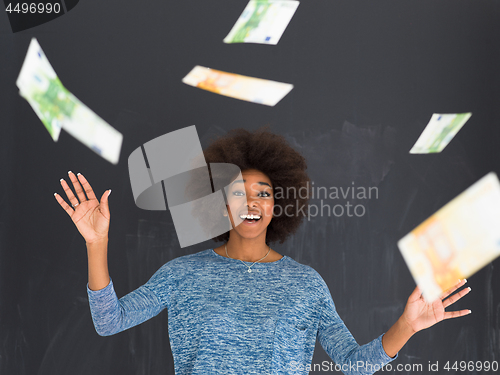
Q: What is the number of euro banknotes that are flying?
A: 6